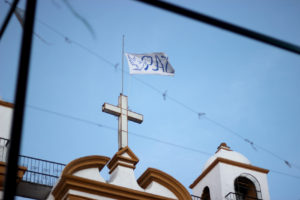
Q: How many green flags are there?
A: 0